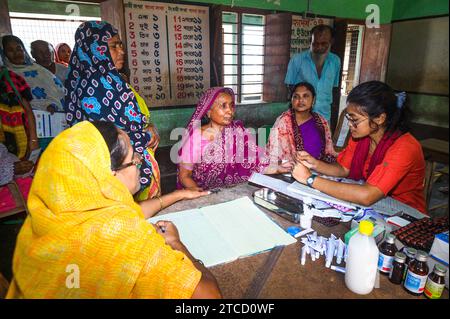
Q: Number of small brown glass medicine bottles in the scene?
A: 5